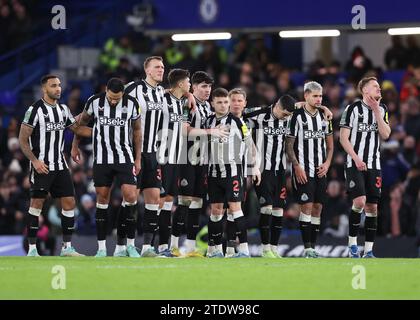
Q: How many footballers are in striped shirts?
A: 10